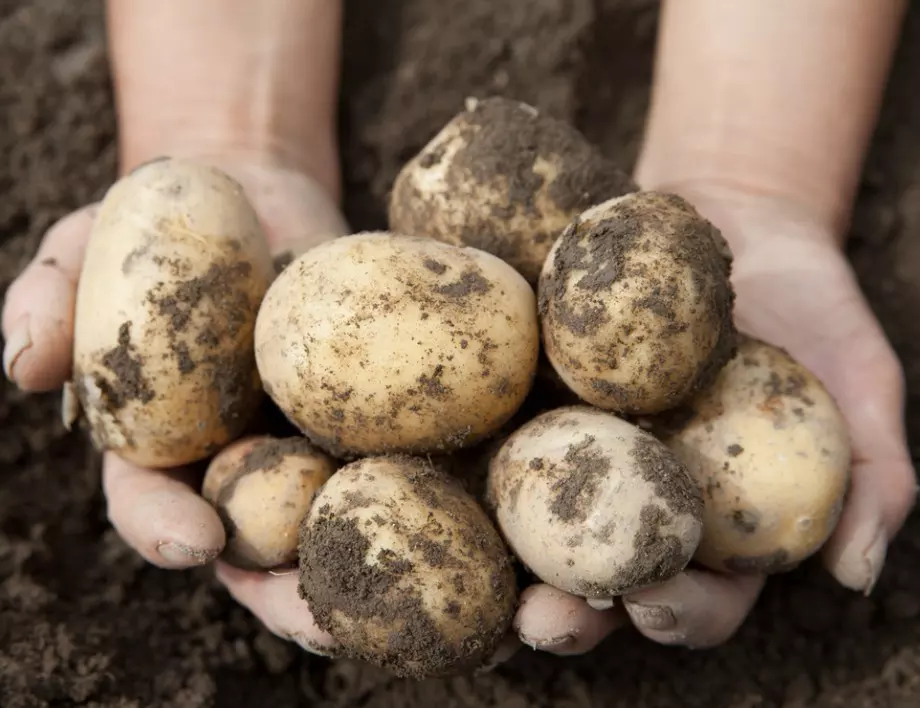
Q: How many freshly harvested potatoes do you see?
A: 8